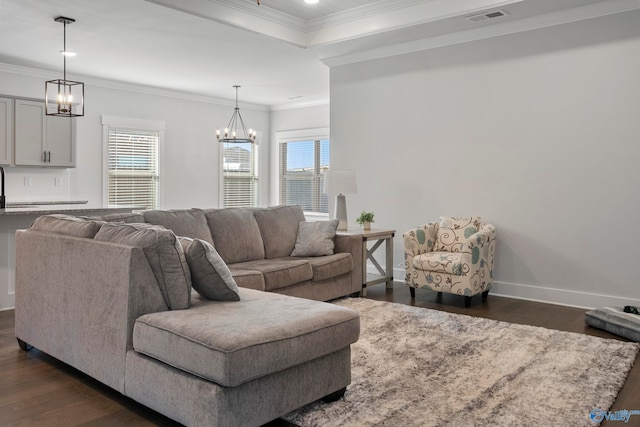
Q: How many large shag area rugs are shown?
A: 1